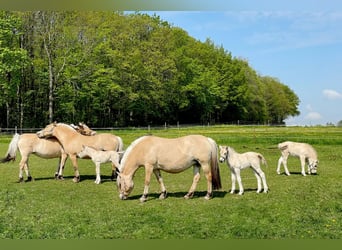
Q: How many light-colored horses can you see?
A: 6